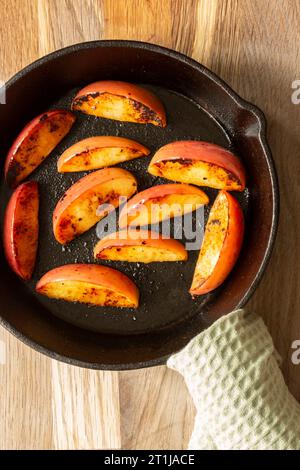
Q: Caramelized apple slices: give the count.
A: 10